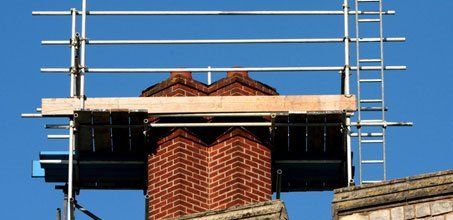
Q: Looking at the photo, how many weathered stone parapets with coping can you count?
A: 2